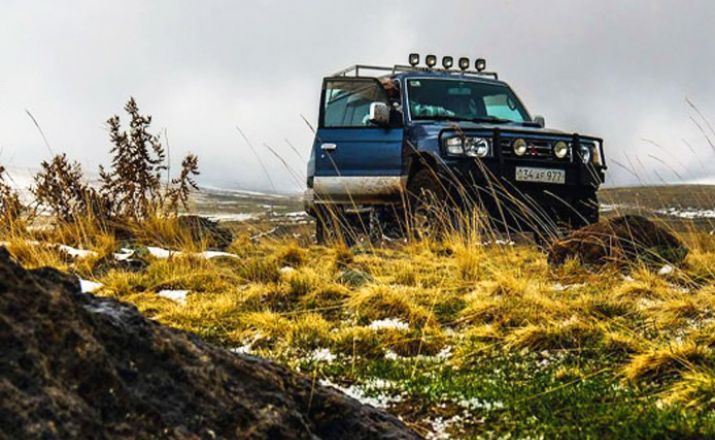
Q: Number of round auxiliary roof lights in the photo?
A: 5